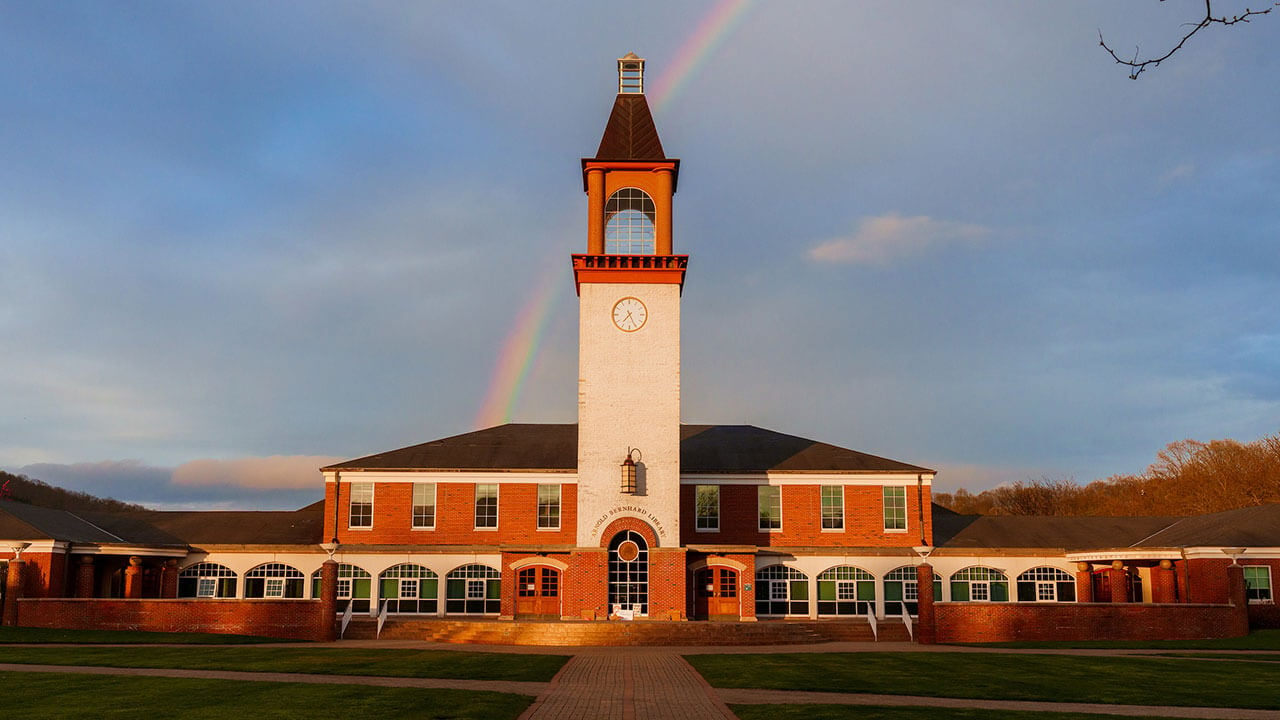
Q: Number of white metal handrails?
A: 4